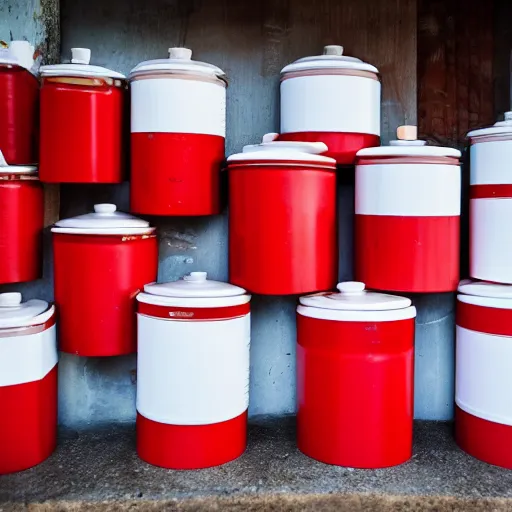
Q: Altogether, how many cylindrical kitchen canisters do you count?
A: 13